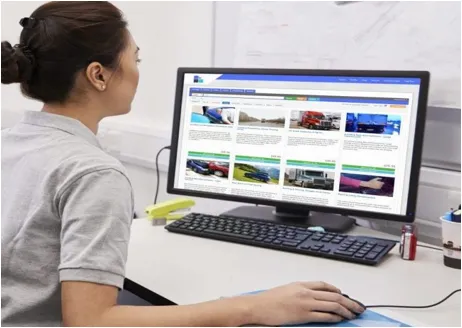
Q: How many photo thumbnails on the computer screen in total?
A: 8